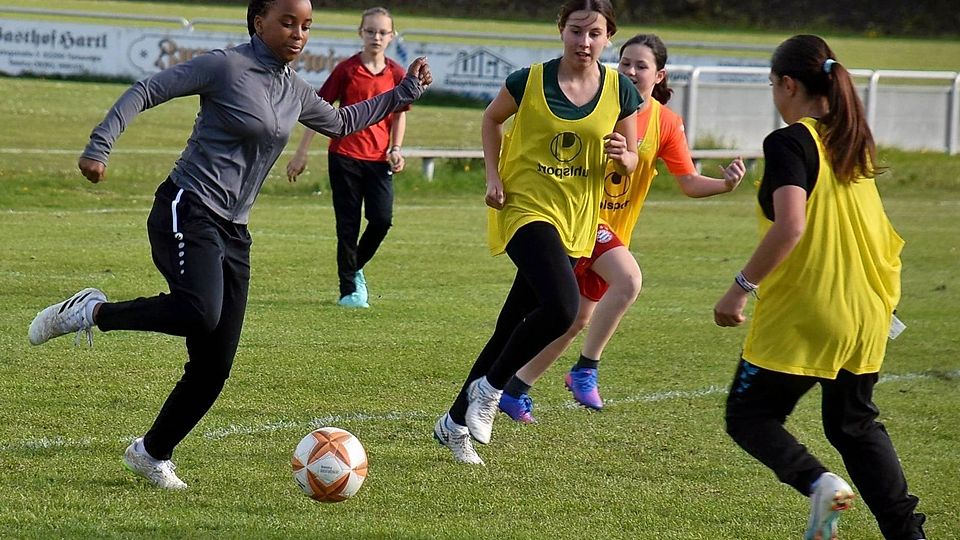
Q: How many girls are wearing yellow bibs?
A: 3